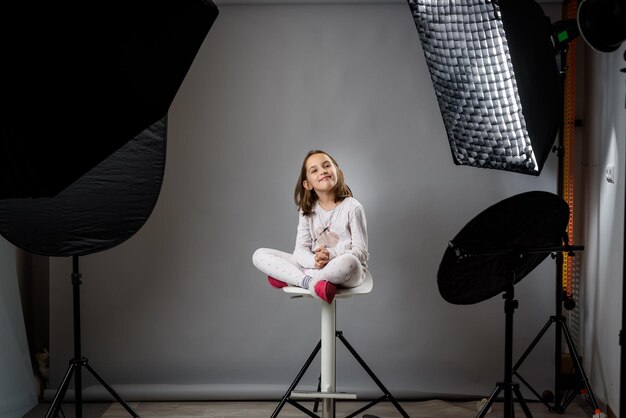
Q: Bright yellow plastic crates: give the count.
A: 0